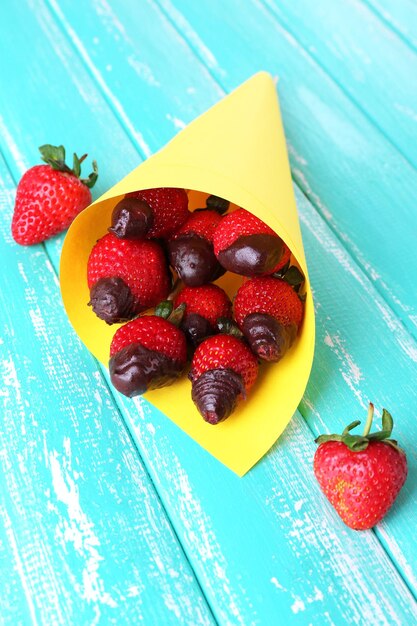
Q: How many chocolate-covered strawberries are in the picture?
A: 8